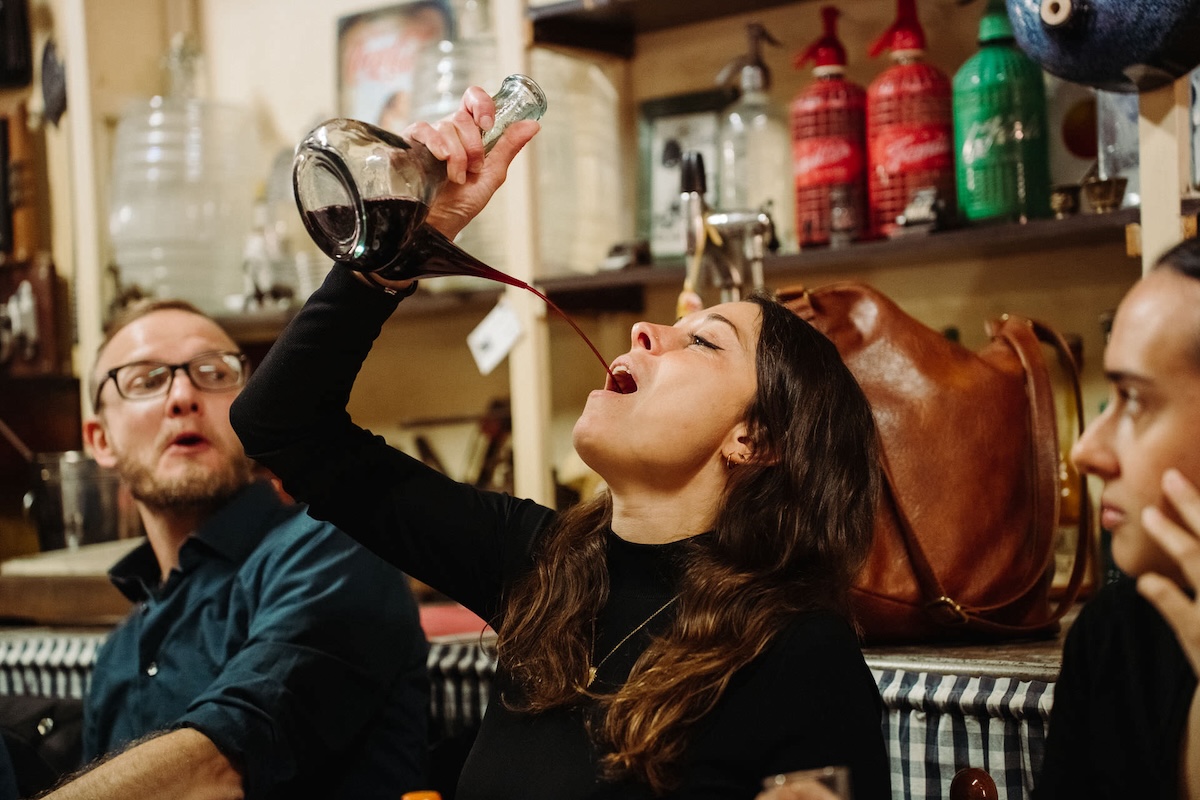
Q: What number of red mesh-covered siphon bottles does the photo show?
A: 2